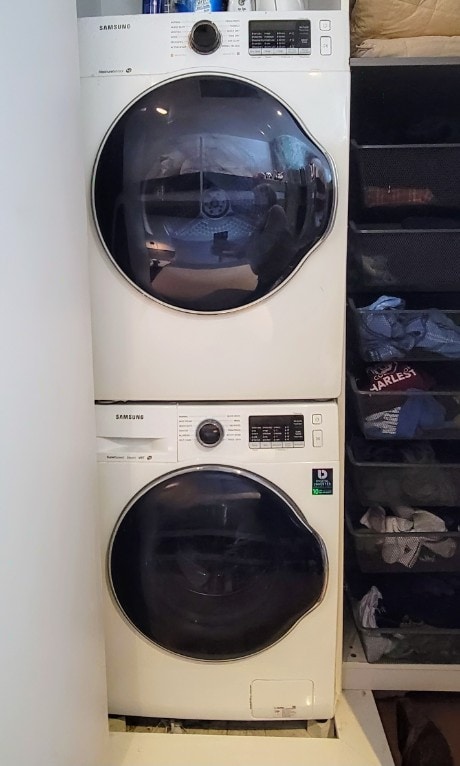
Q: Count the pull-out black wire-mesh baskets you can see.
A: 7